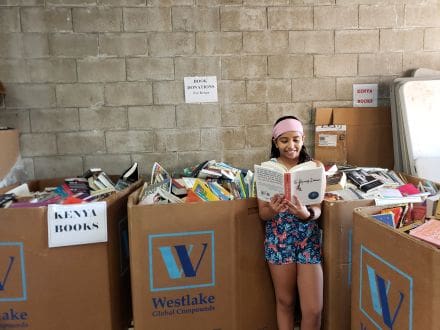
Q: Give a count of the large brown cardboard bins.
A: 4